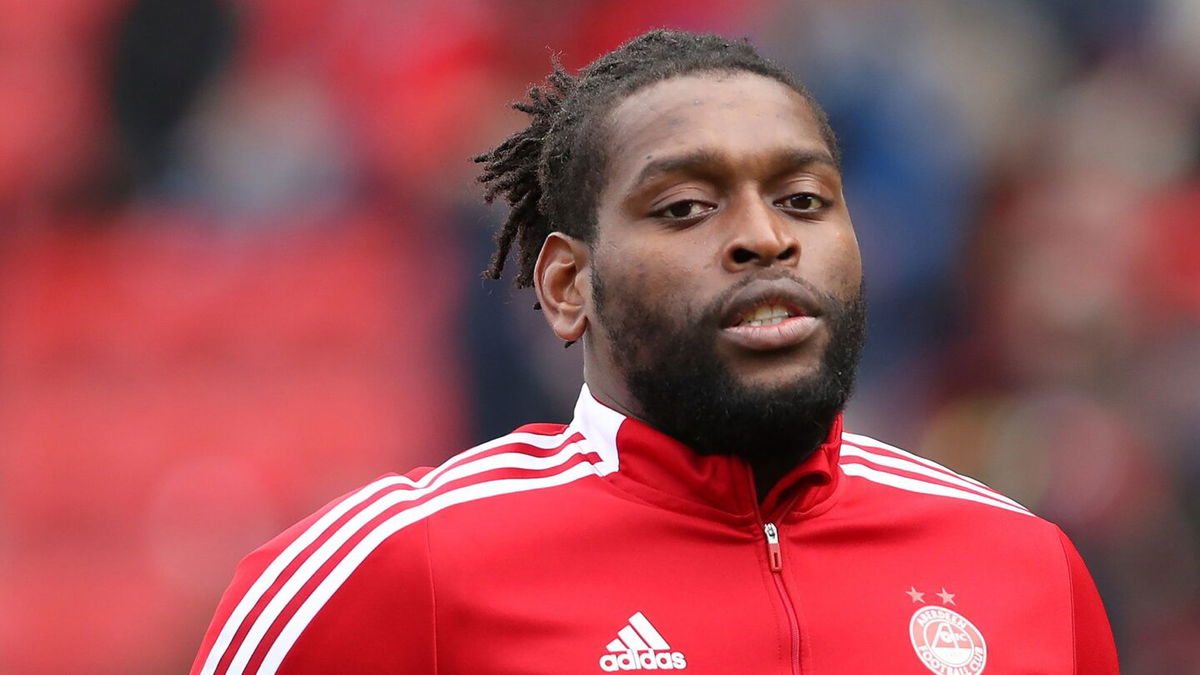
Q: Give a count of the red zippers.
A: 1